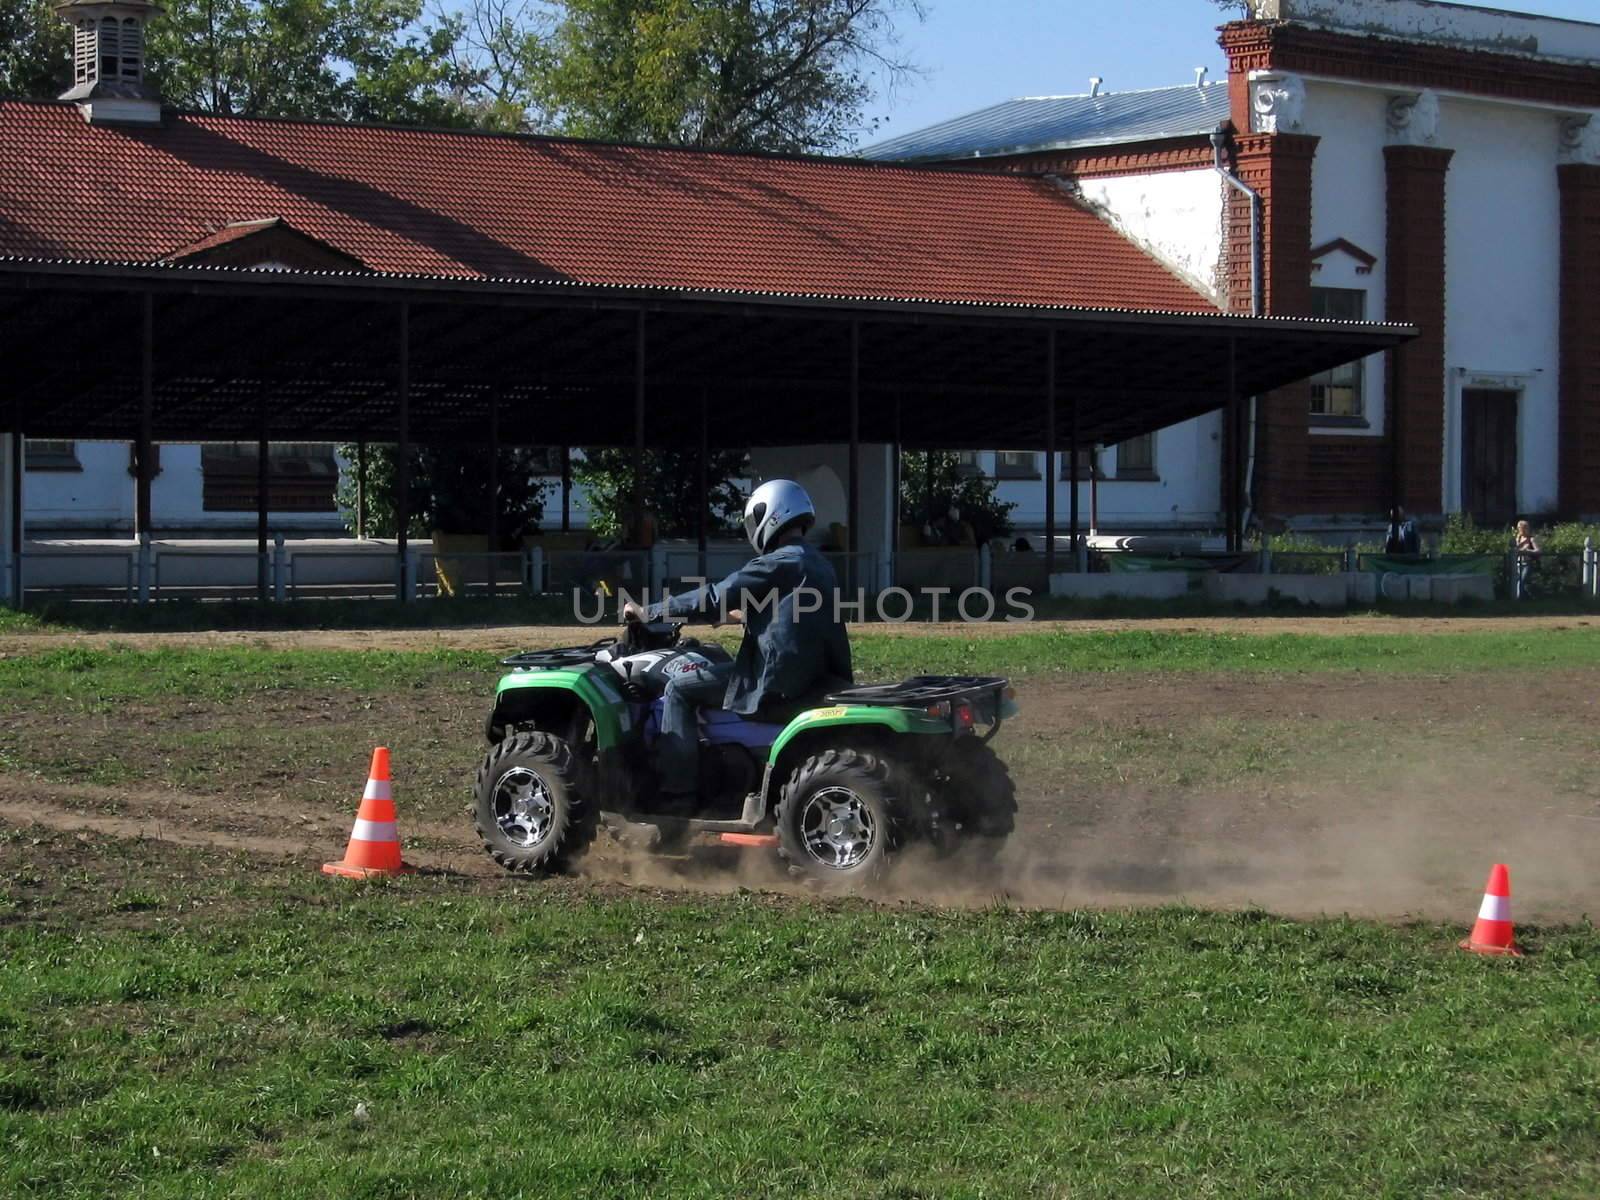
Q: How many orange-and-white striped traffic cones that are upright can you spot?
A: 2